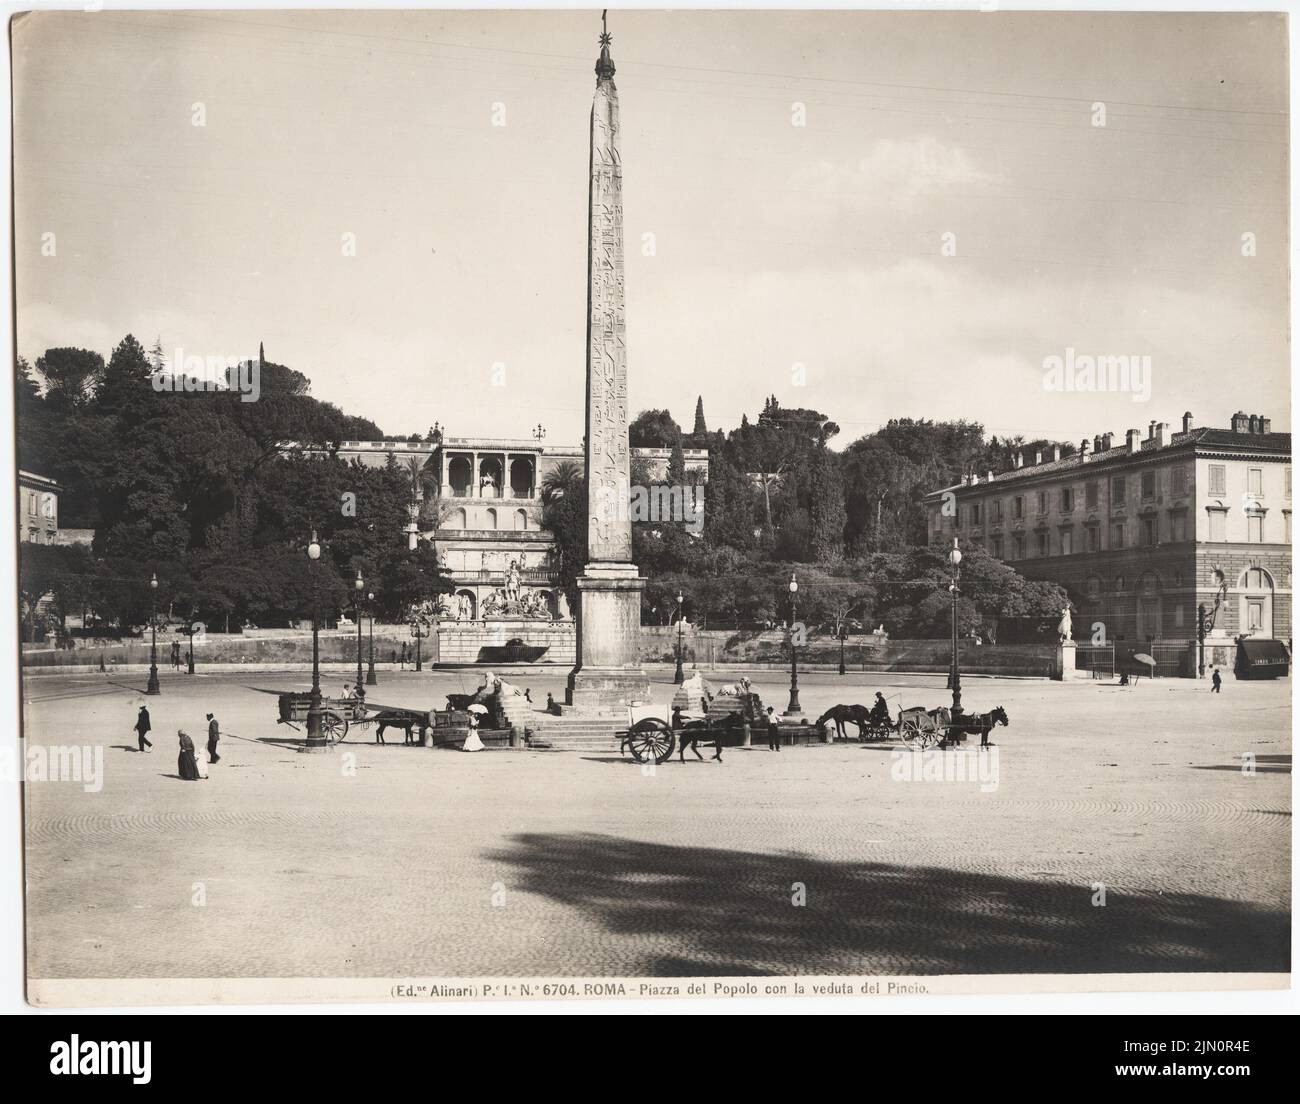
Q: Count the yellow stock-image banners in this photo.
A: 0